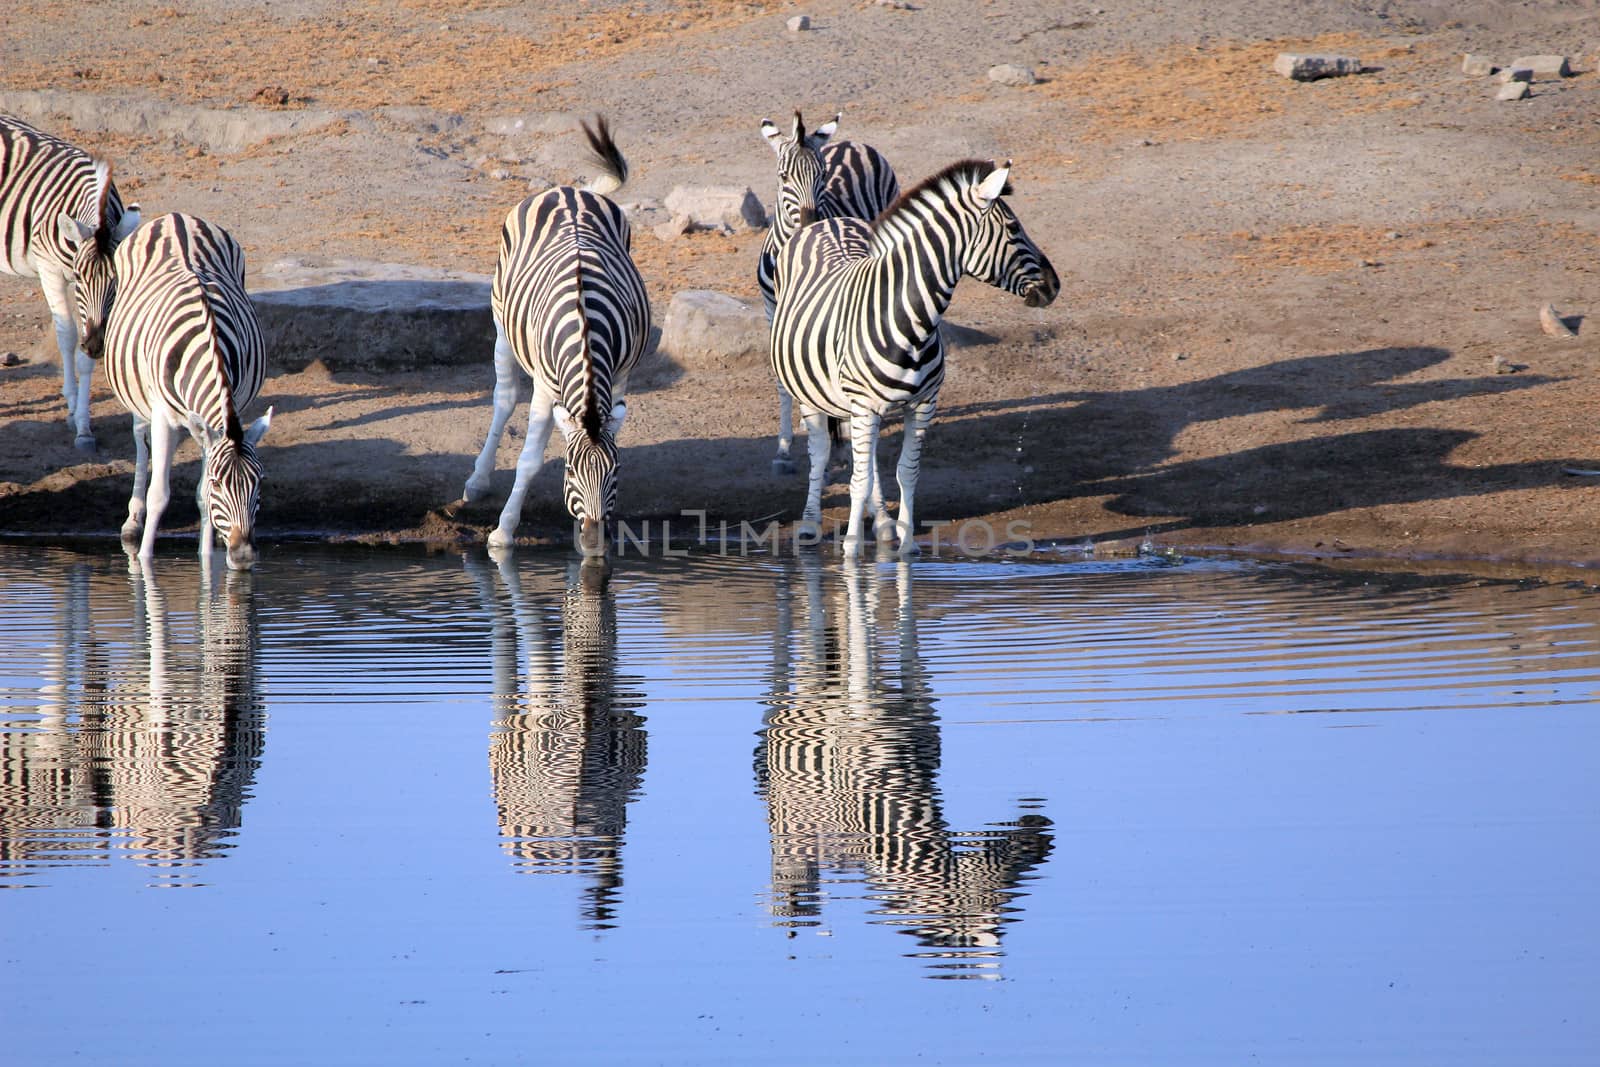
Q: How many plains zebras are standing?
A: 5